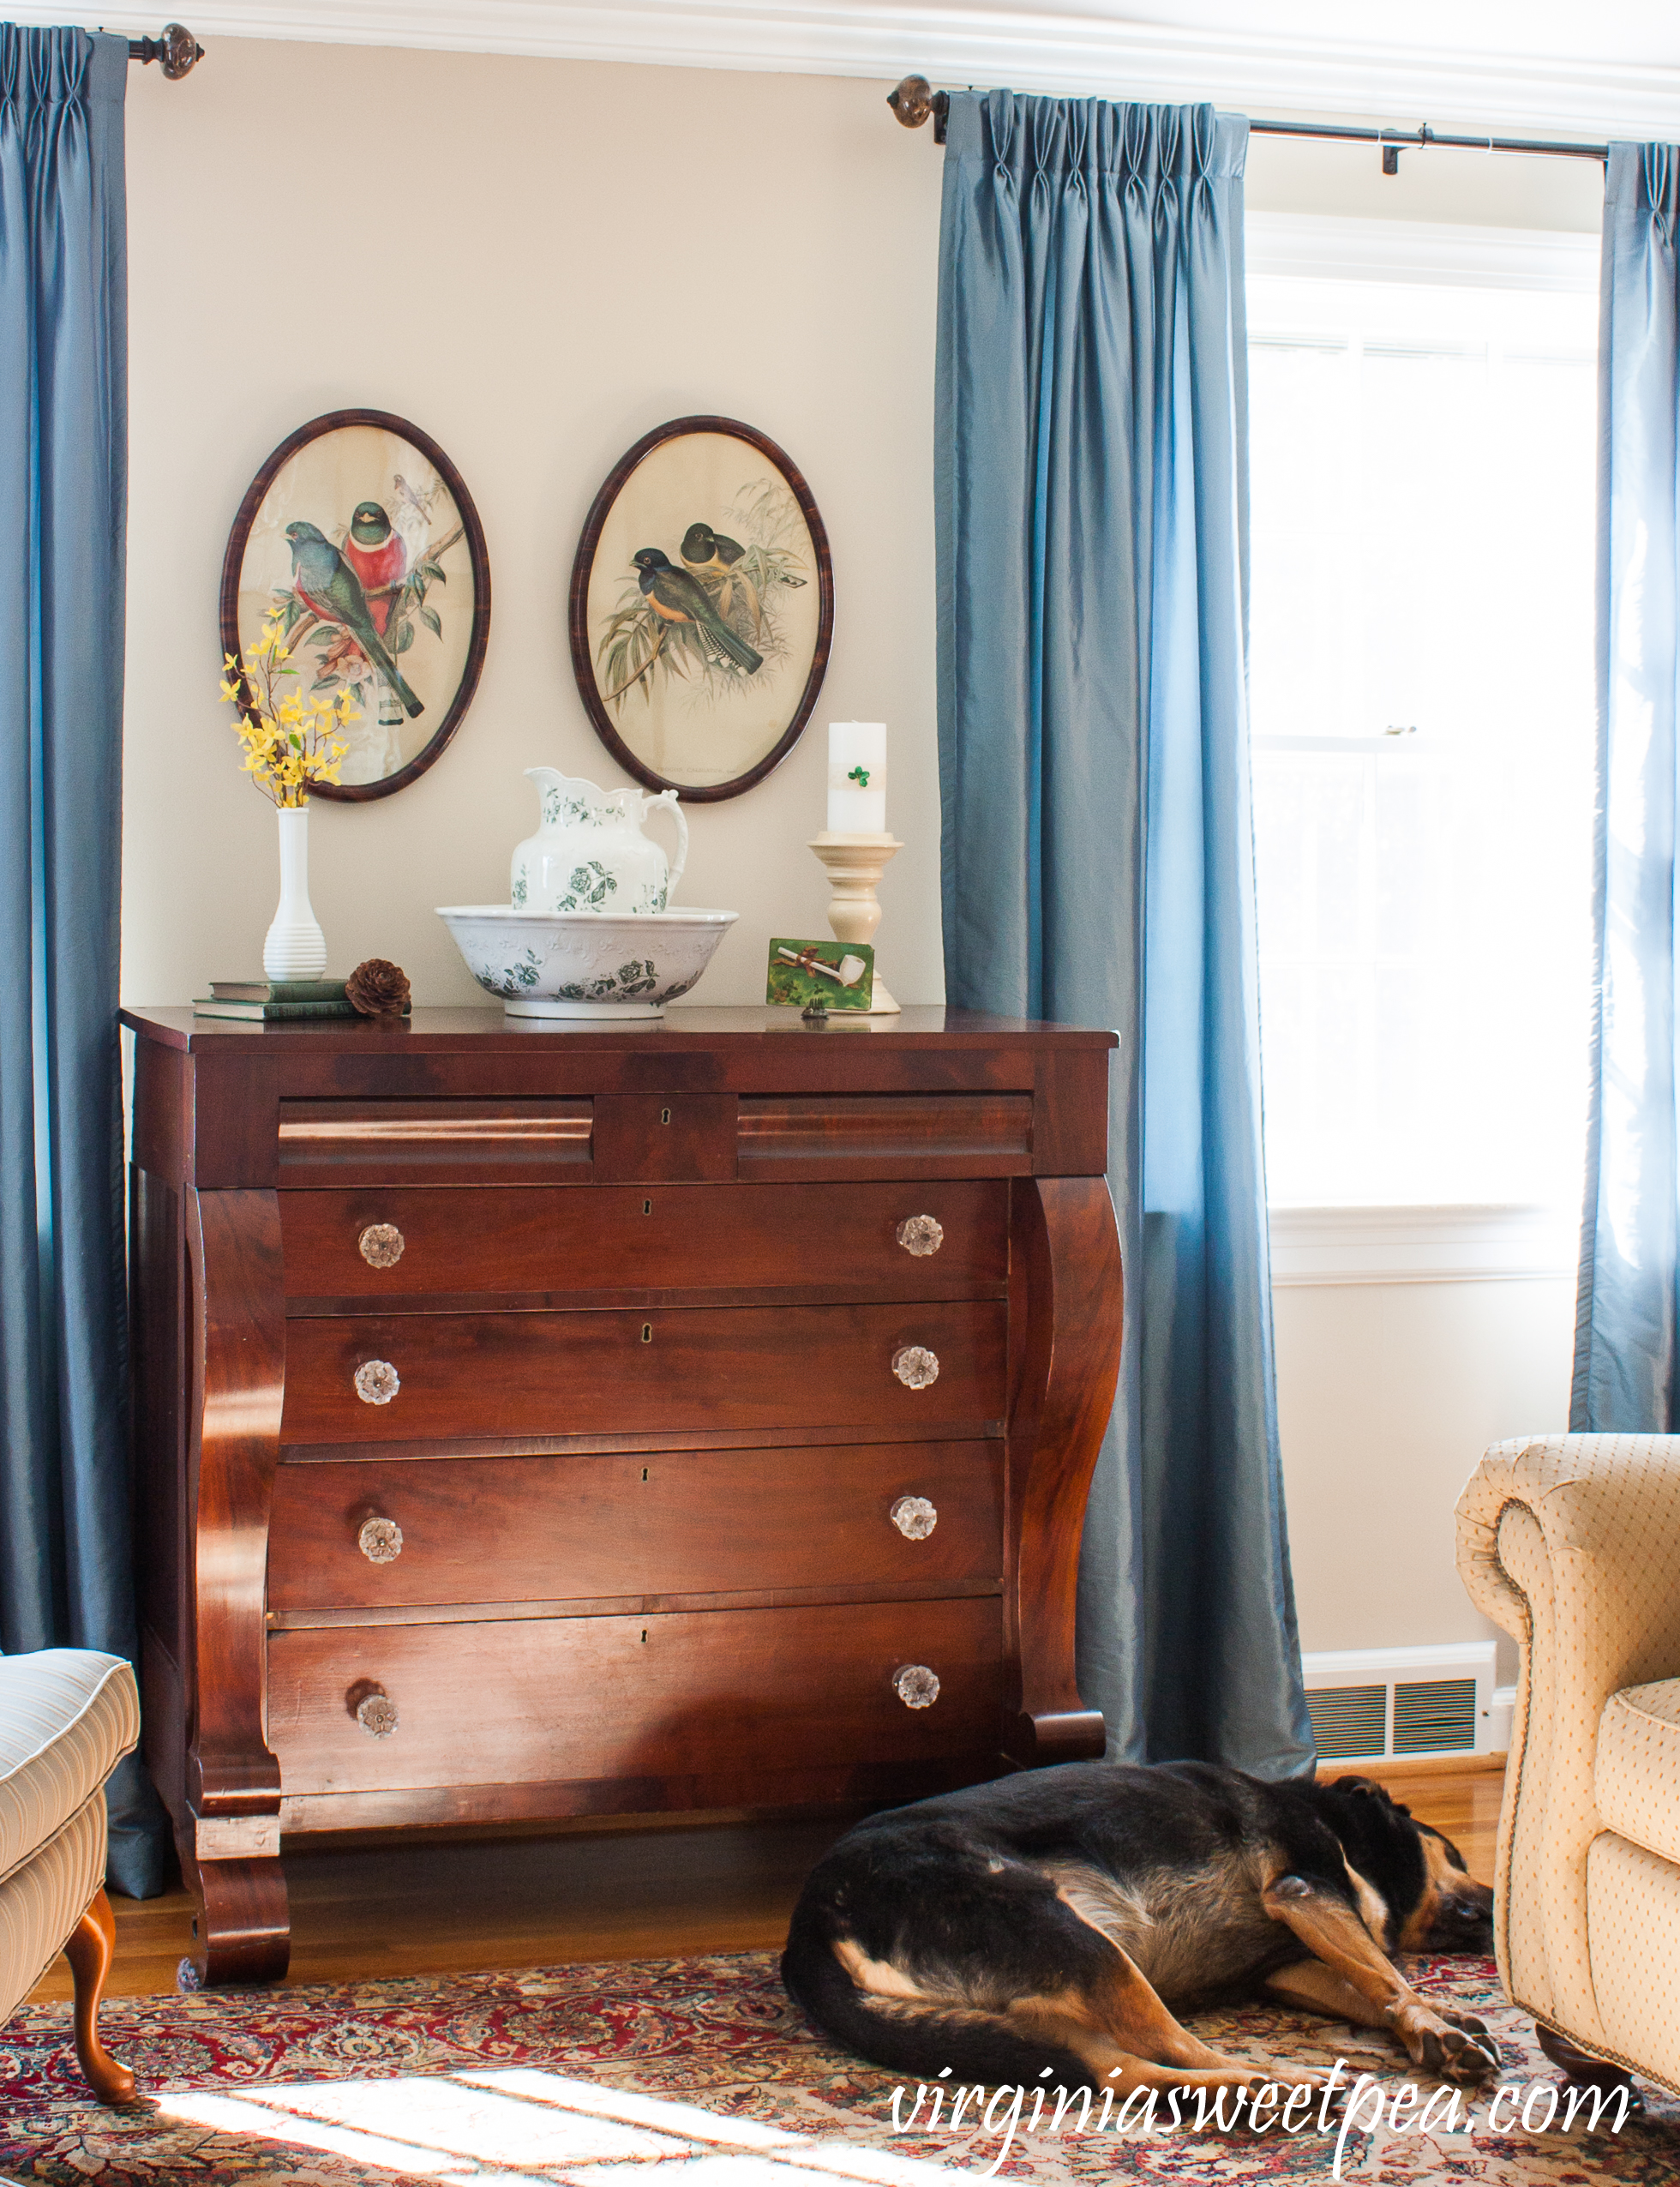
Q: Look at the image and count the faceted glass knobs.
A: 8